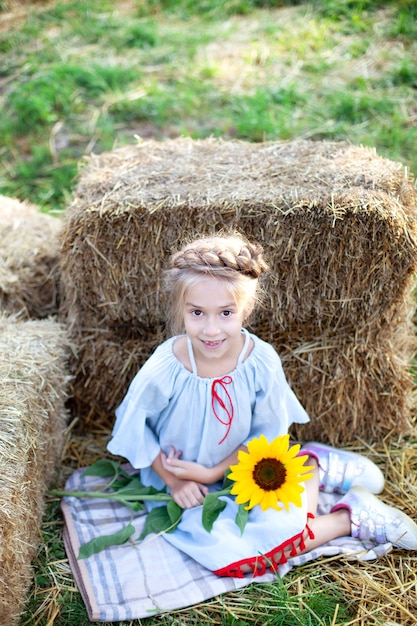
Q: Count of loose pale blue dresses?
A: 1